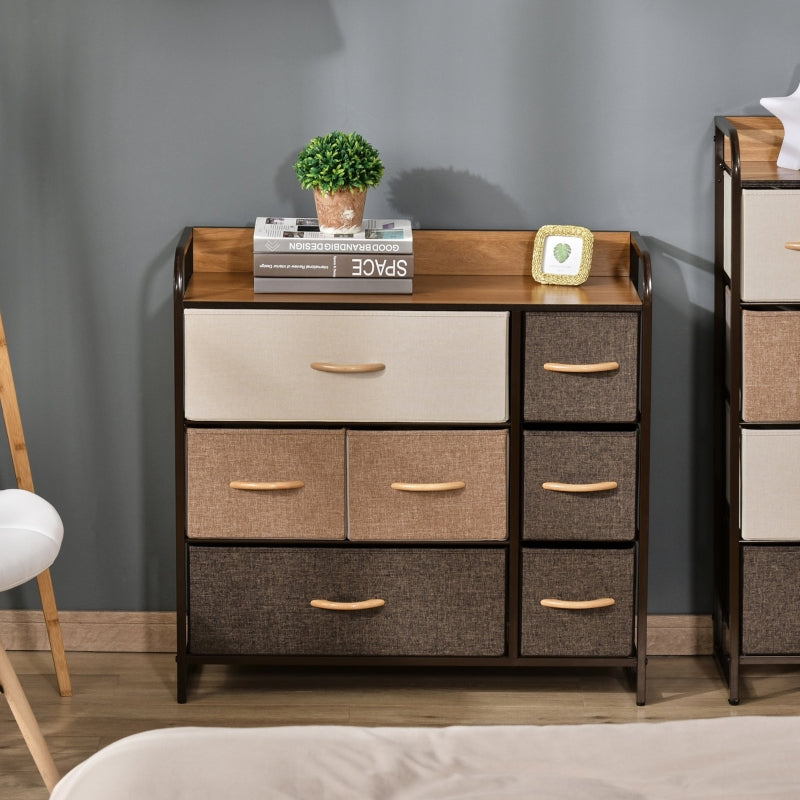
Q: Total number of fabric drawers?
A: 11